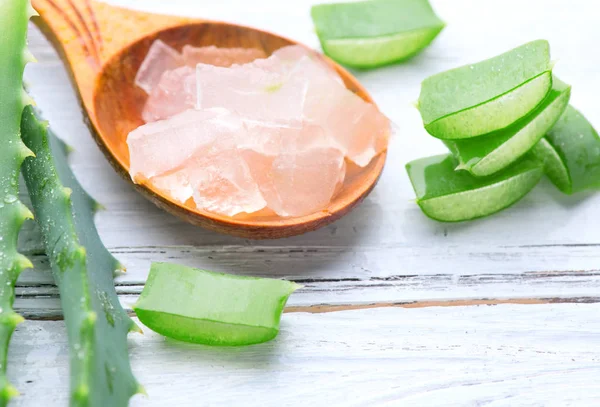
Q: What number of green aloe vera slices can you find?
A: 6